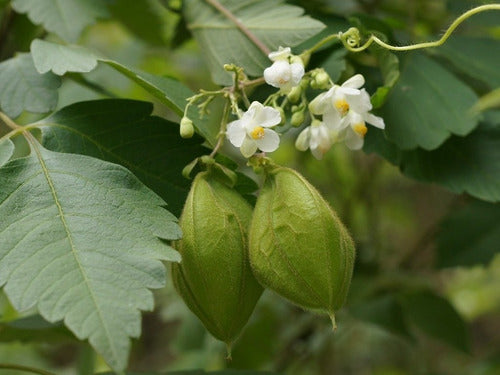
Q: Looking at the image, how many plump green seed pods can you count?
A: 2